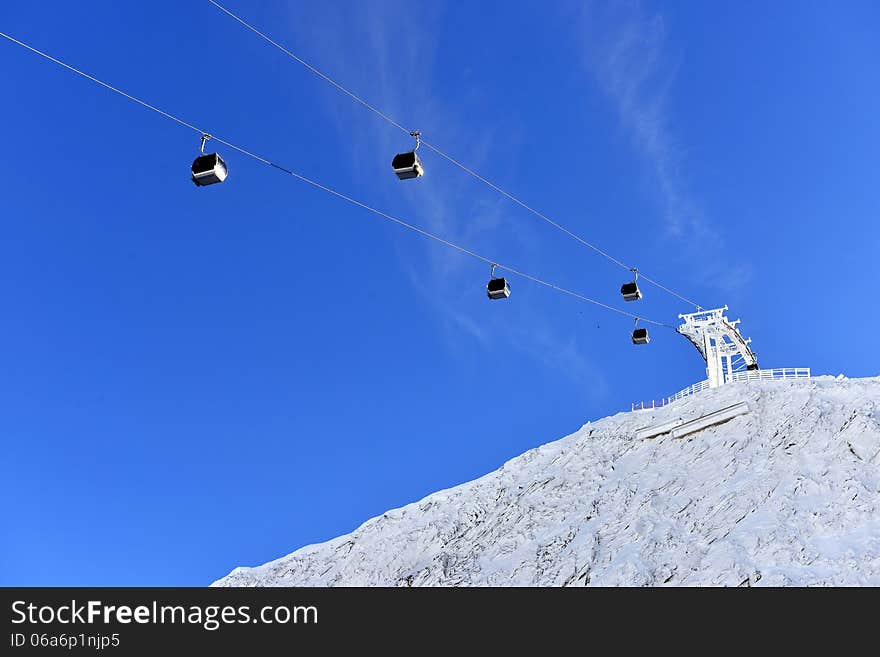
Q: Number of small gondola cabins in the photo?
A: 5